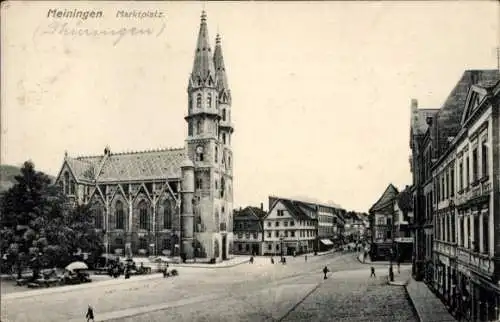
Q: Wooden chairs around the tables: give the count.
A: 0